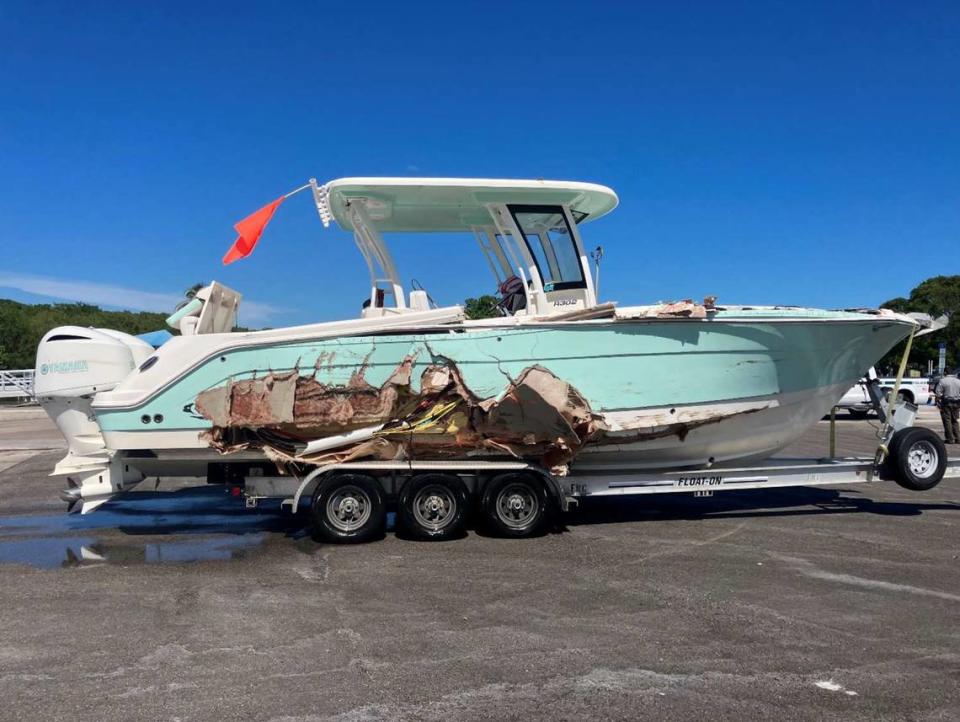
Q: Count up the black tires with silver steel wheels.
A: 4